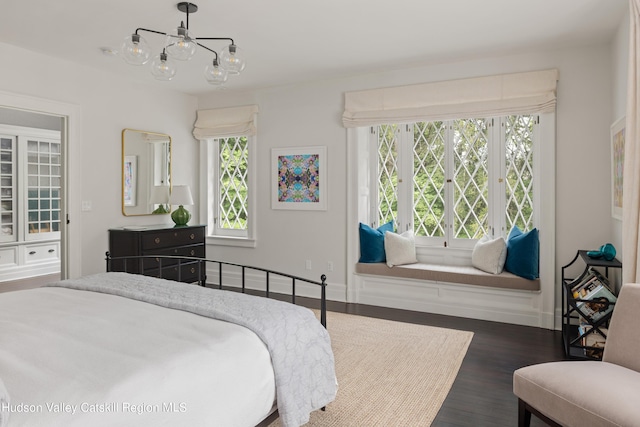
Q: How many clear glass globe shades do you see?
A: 5